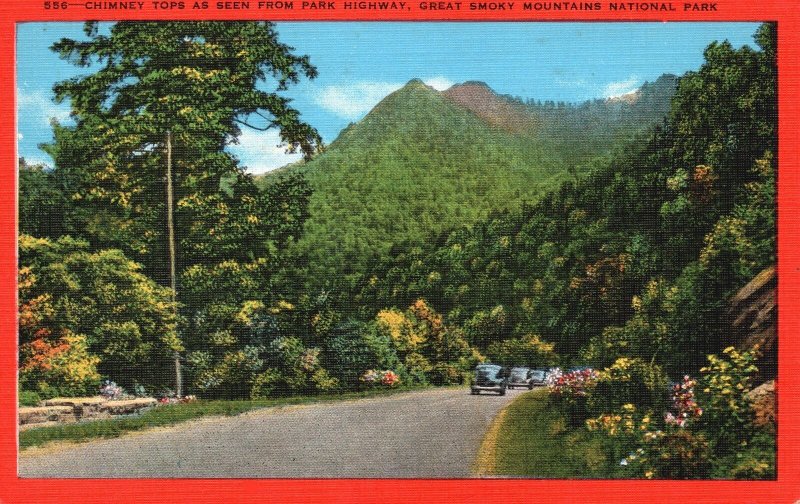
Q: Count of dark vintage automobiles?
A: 3